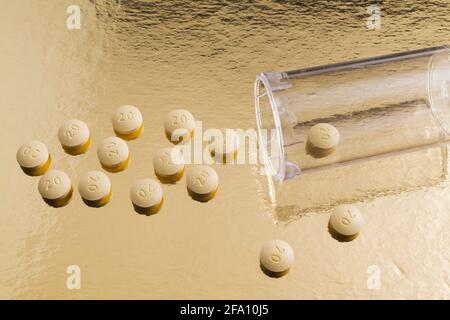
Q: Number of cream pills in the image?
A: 14